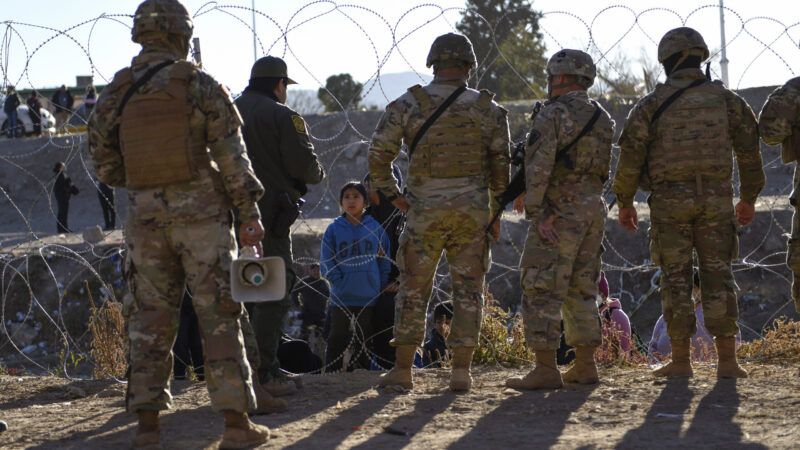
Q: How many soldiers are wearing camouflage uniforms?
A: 5